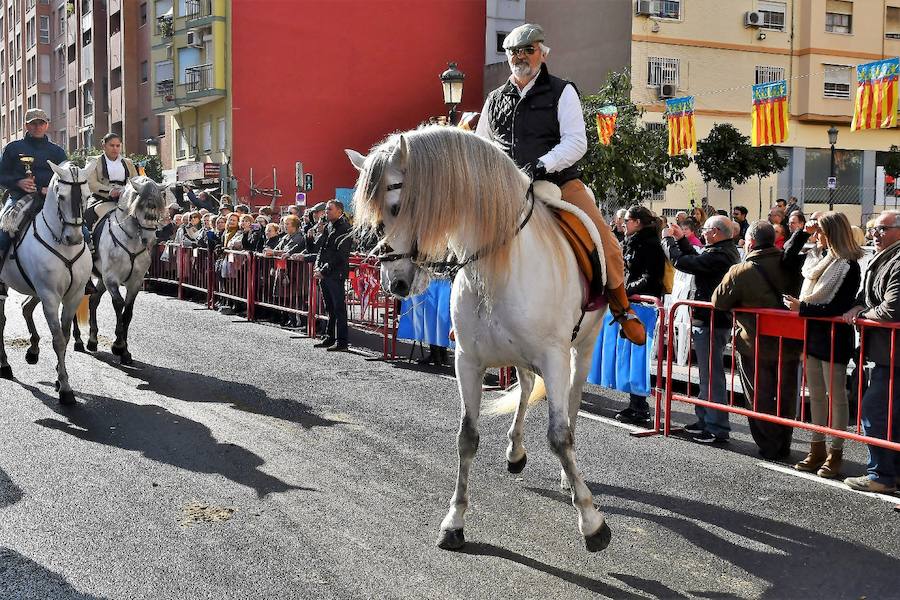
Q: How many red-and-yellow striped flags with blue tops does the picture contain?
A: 4